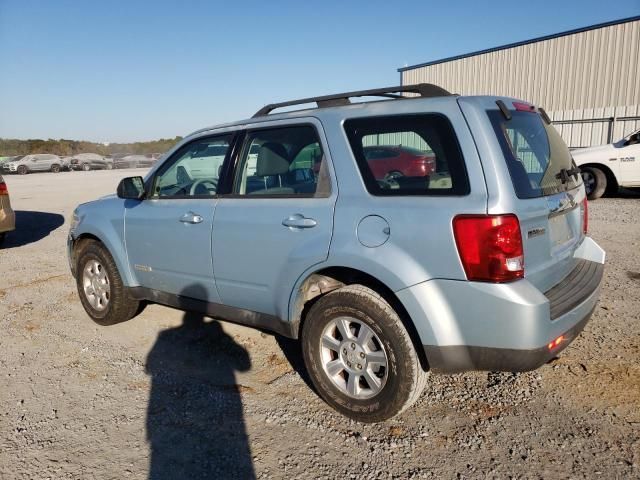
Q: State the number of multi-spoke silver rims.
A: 2